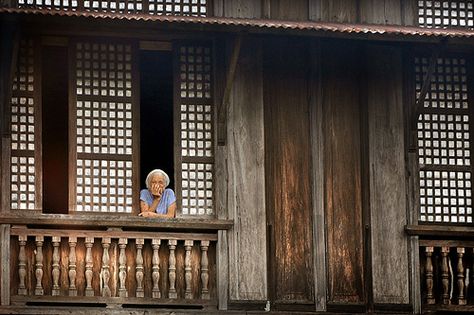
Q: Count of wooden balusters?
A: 15